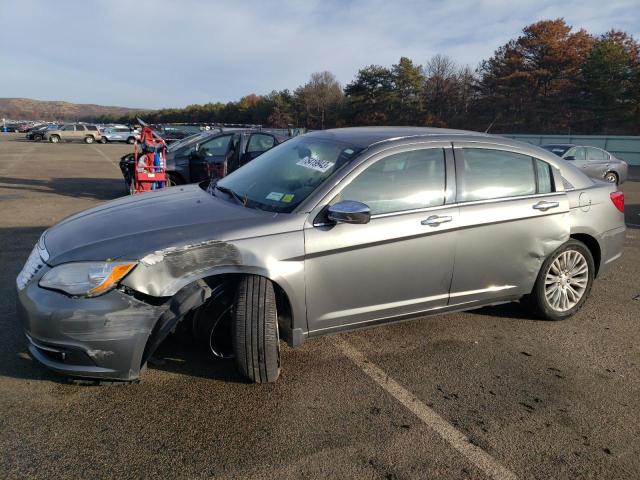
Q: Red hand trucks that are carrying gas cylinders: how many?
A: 1